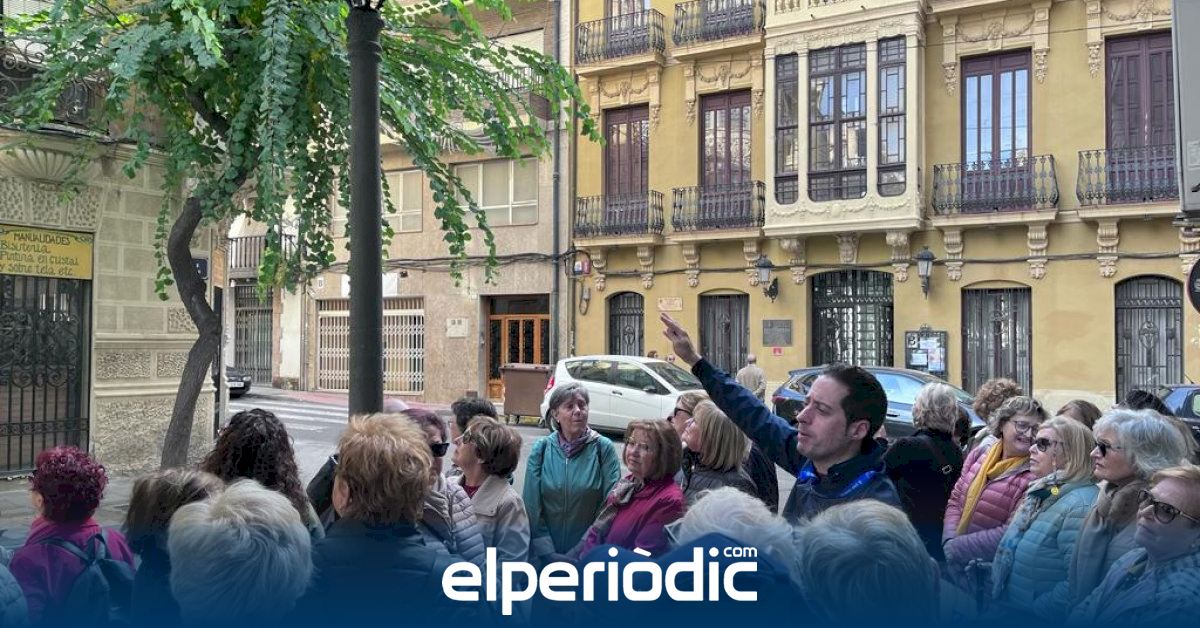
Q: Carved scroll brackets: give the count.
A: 11